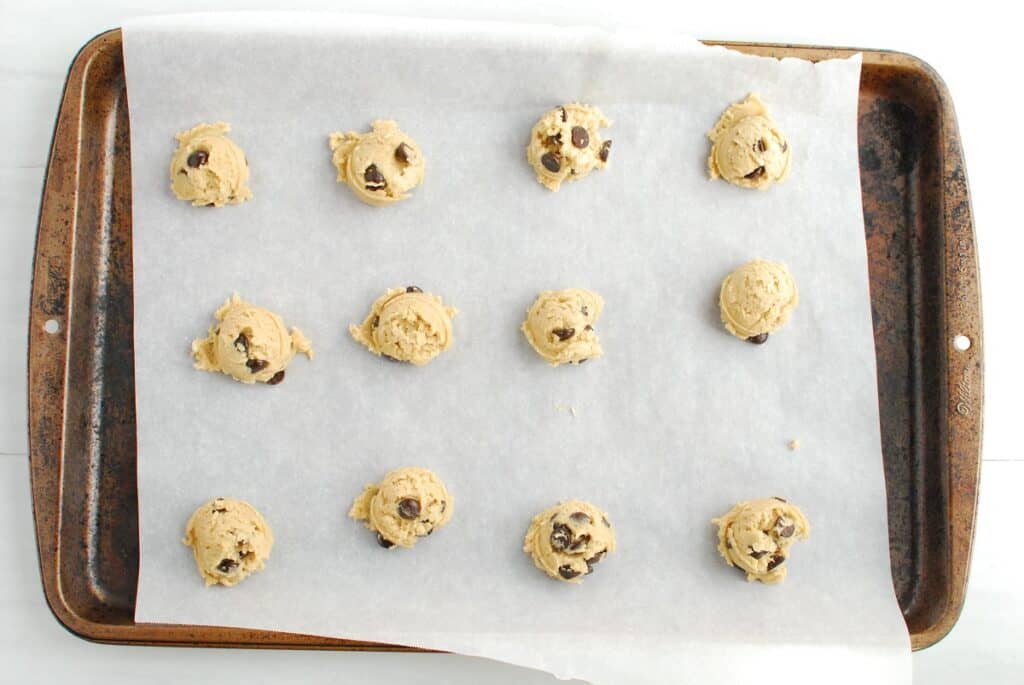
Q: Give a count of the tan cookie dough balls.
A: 12